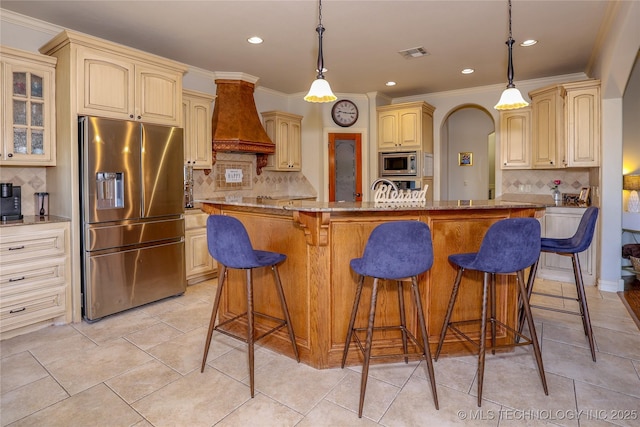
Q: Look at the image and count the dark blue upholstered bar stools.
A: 4